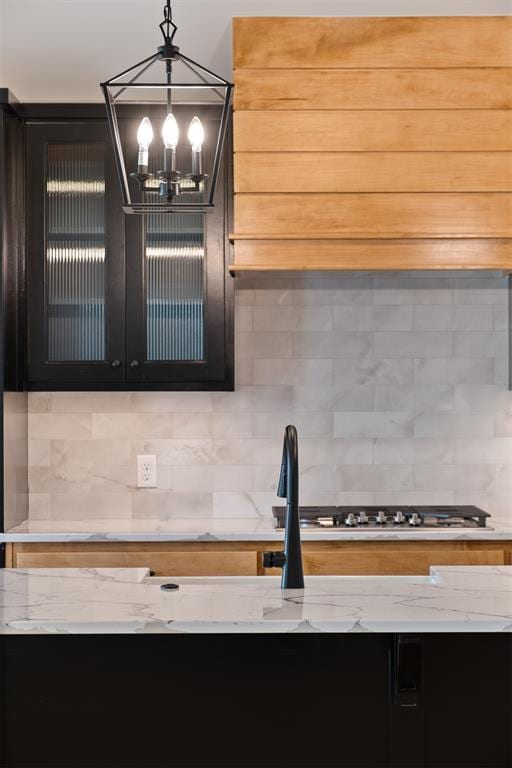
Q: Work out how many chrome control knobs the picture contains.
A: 5